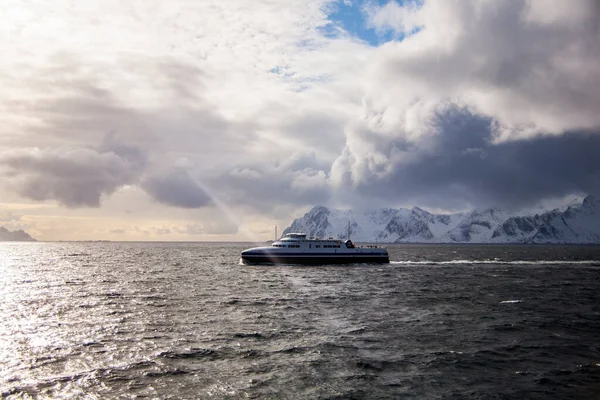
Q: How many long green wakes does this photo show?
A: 0